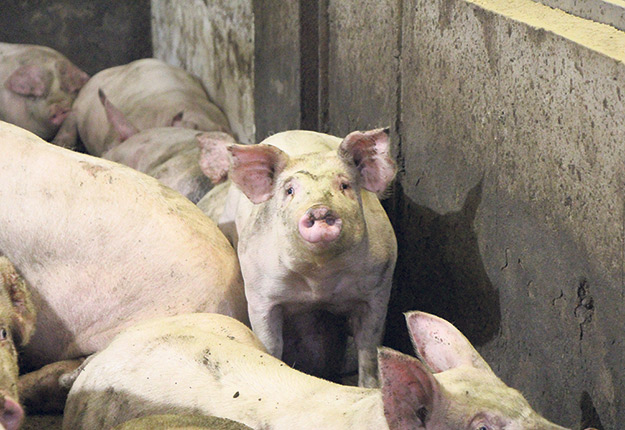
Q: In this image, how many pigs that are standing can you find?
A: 1